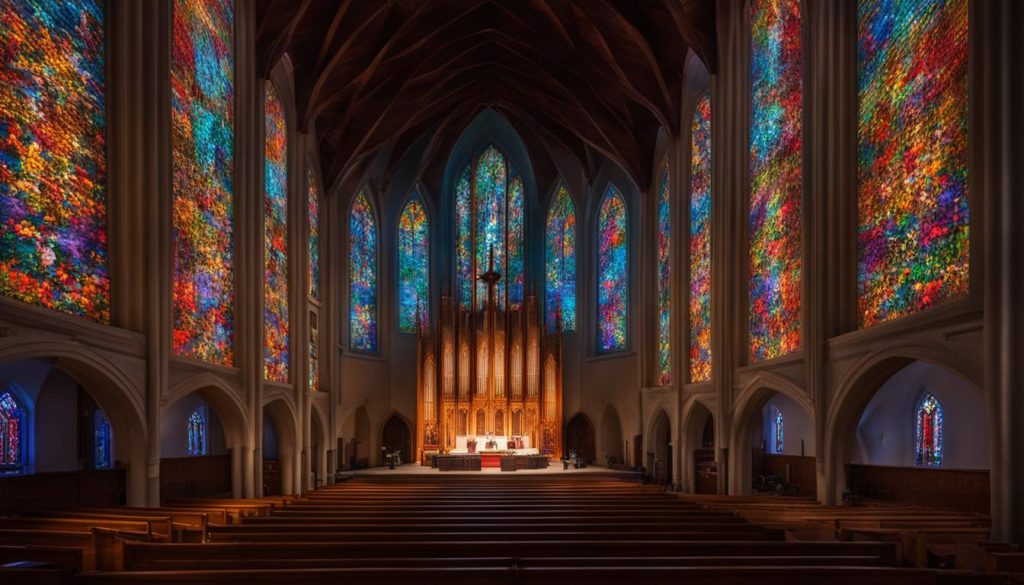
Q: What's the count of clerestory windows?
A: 13